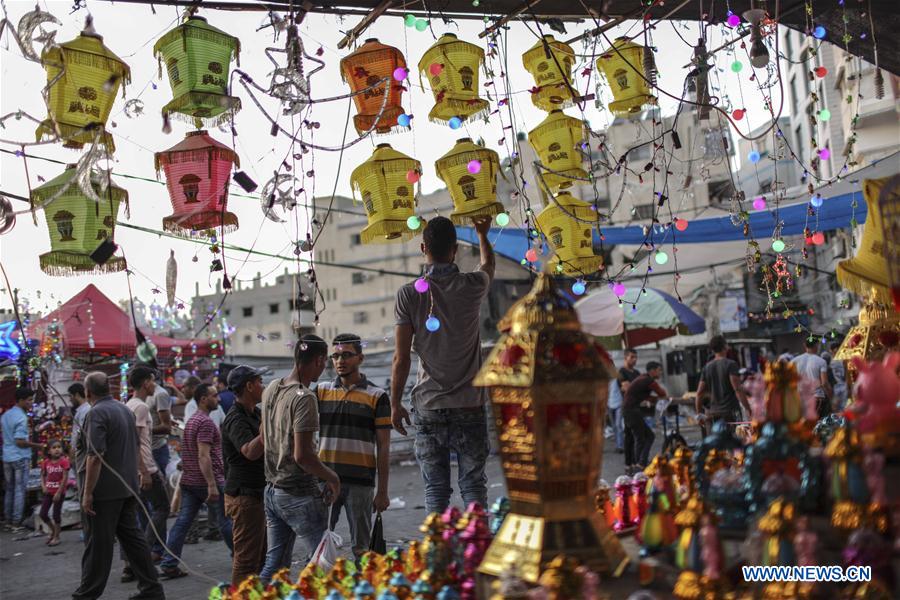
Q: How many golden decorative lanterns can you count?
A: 2